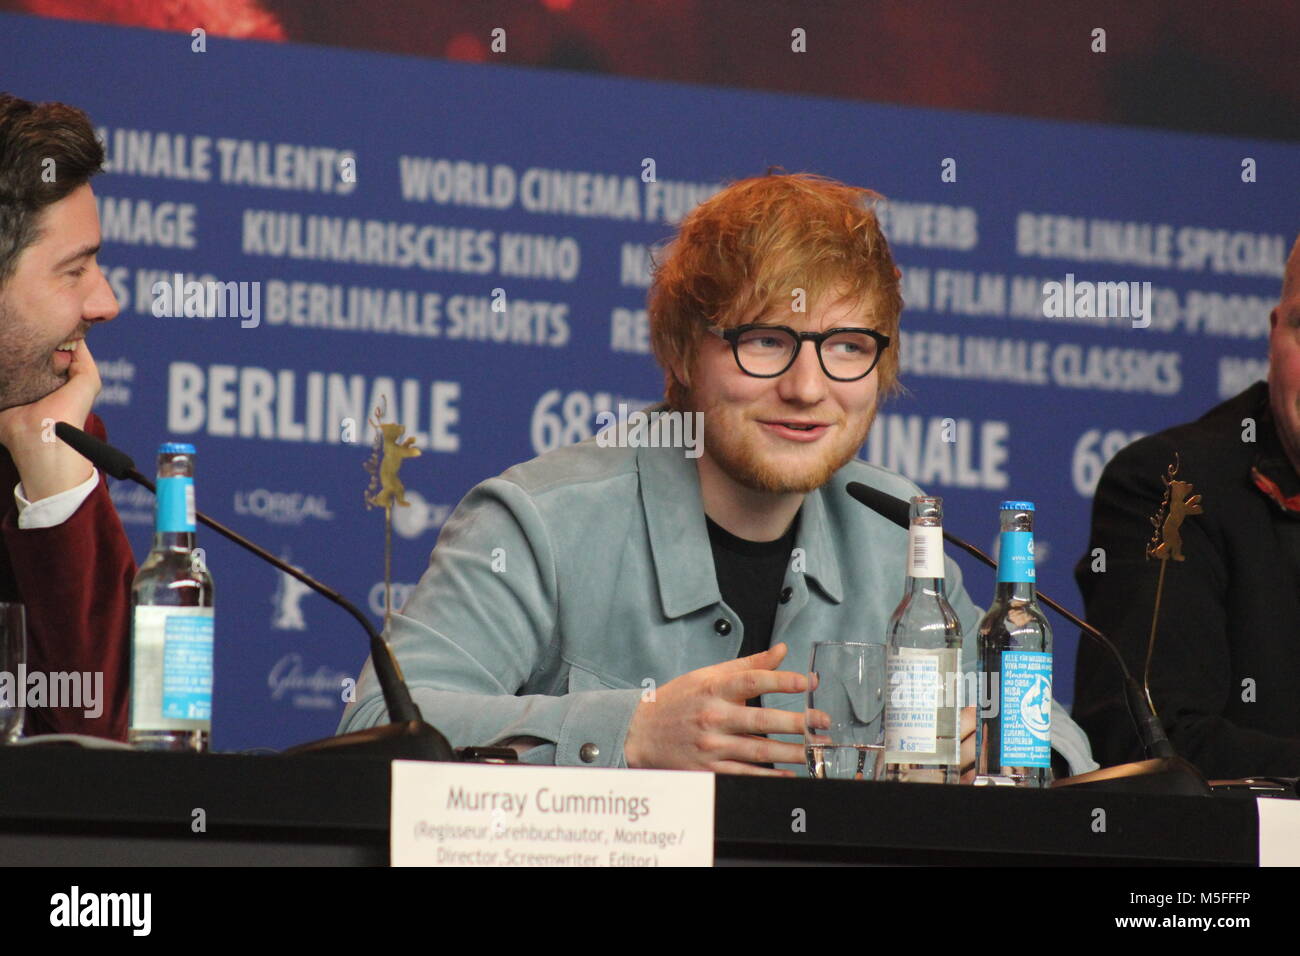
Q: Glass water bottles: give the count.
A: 3